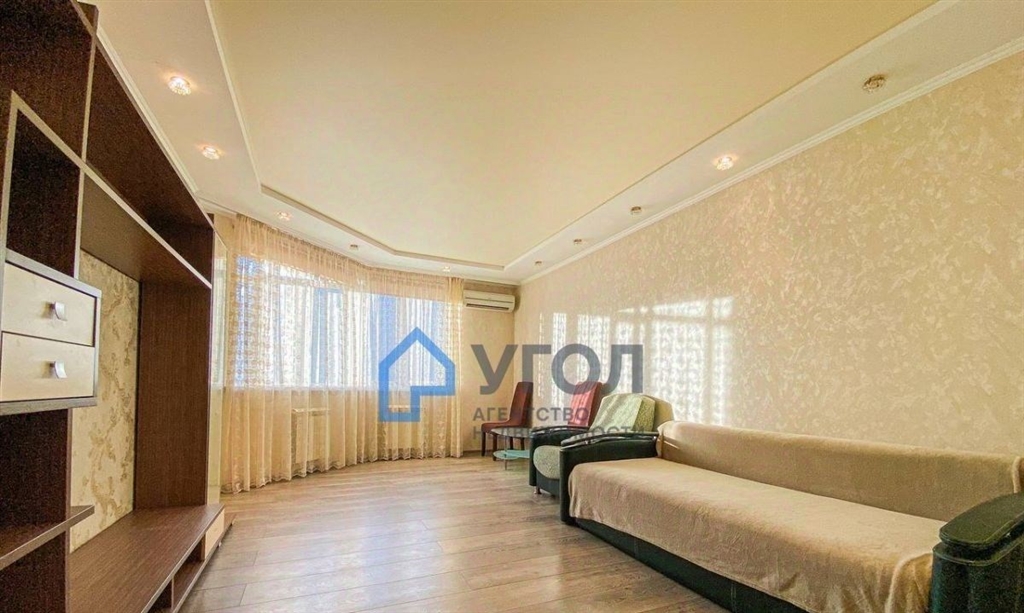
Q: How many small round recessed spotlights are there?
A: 10